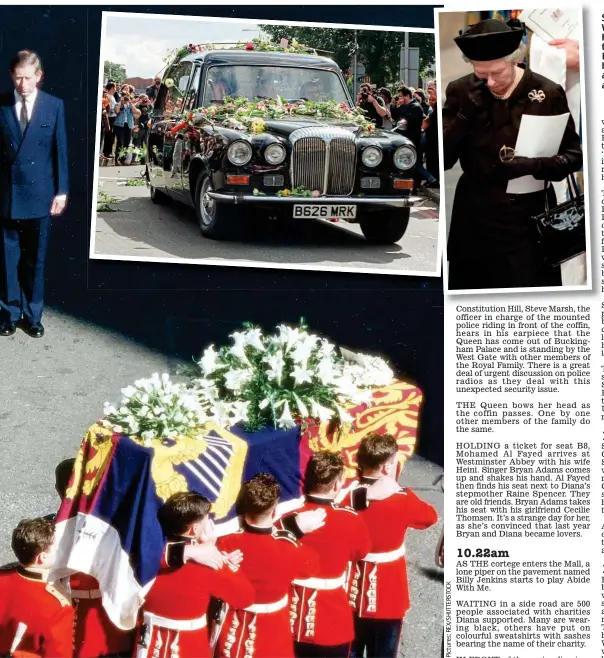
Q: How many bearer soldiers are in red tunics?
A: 6